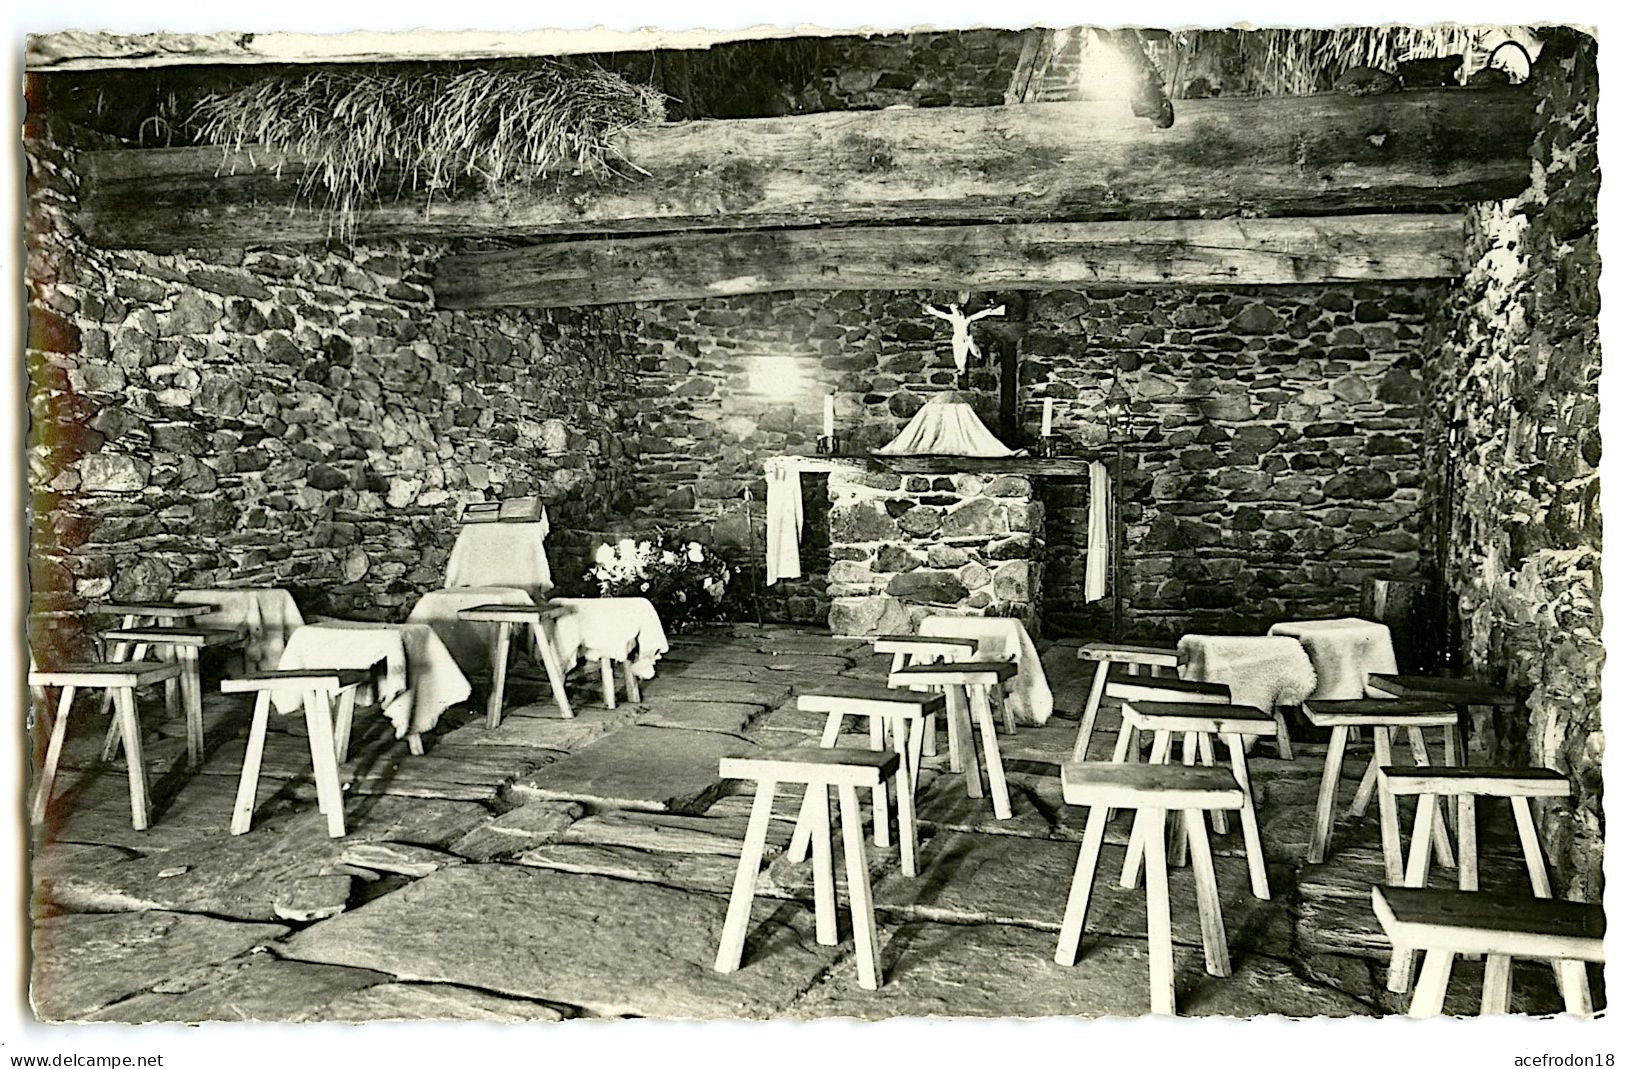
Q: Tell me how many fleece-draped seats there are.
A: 7